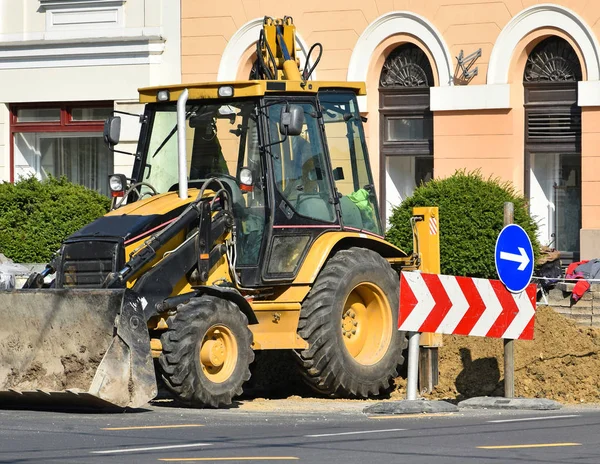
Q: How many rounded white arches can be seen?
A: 3